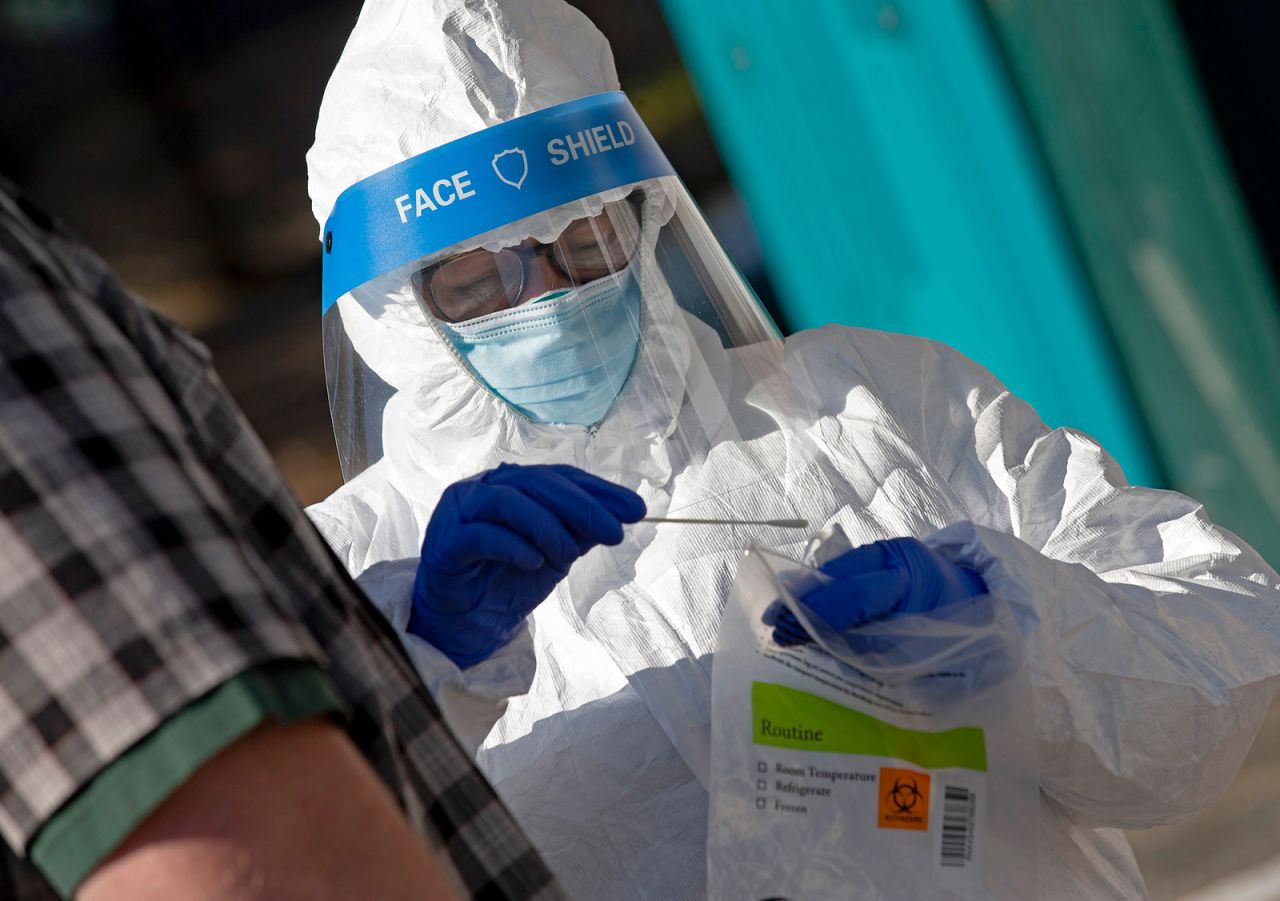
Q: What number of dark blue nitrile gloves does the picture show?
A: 2